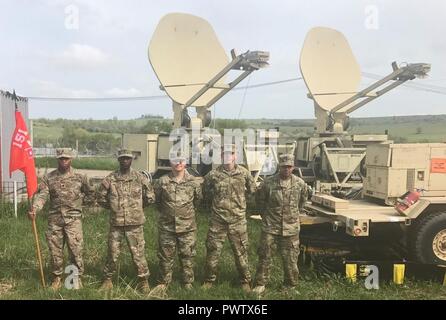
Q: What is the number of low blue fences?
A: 0